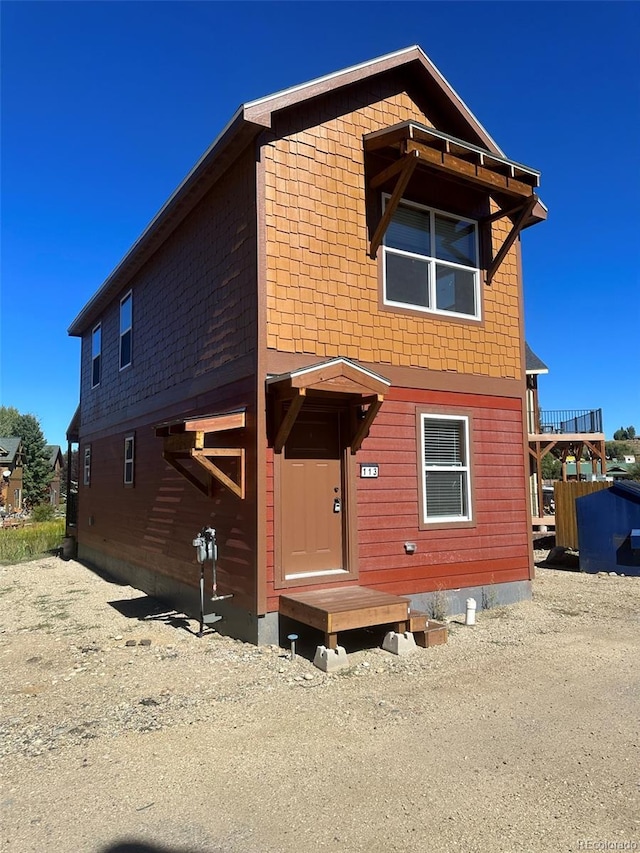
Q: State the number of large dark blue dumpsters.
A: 1